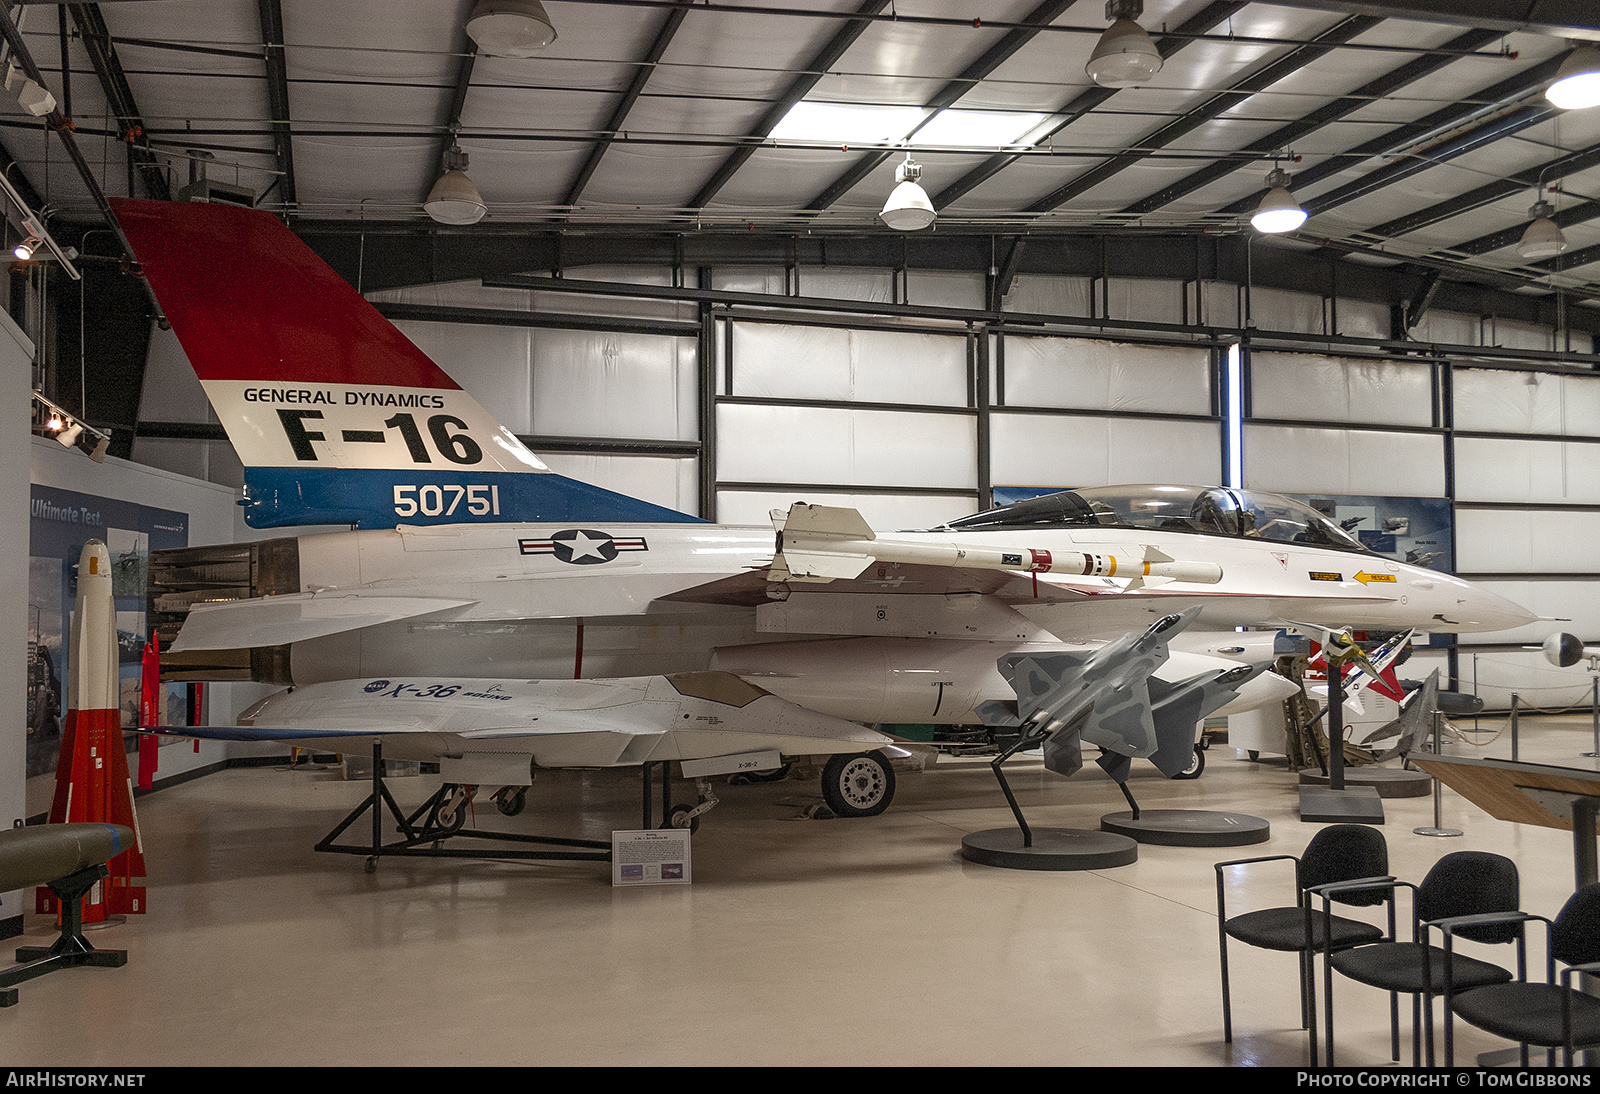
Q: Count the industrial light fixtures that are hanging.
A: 7